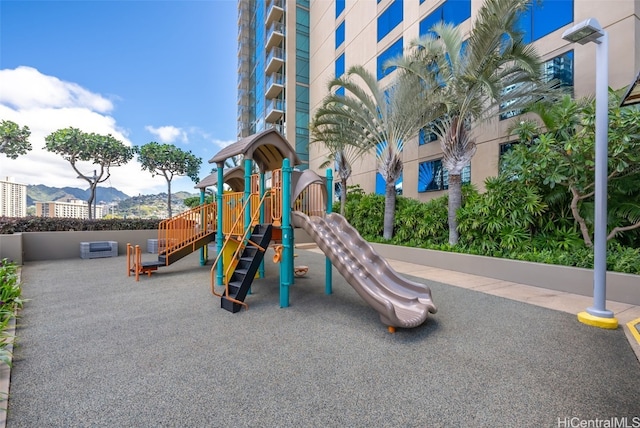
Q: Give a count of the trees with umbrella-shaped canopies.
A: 3